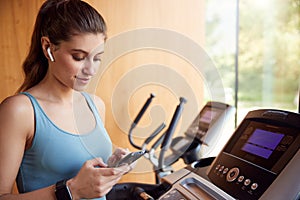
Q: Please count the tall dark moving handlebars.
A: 2